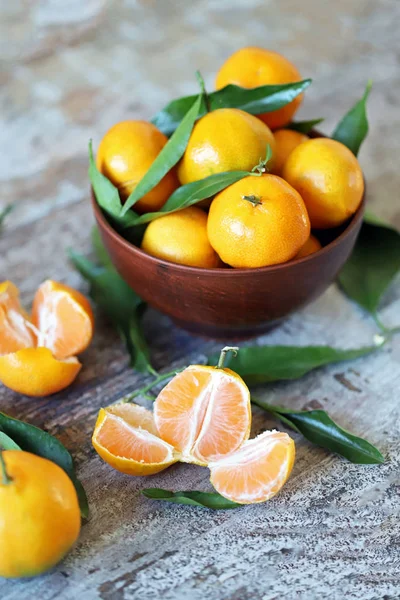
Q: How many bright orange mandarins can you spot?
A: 11